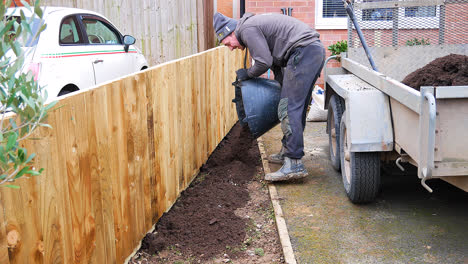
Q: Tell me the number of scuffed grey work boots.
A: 2